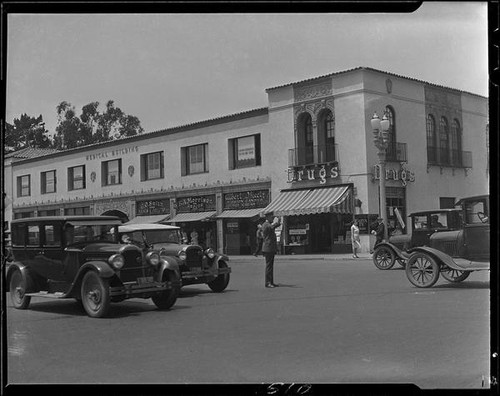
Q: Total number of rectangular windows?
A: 7